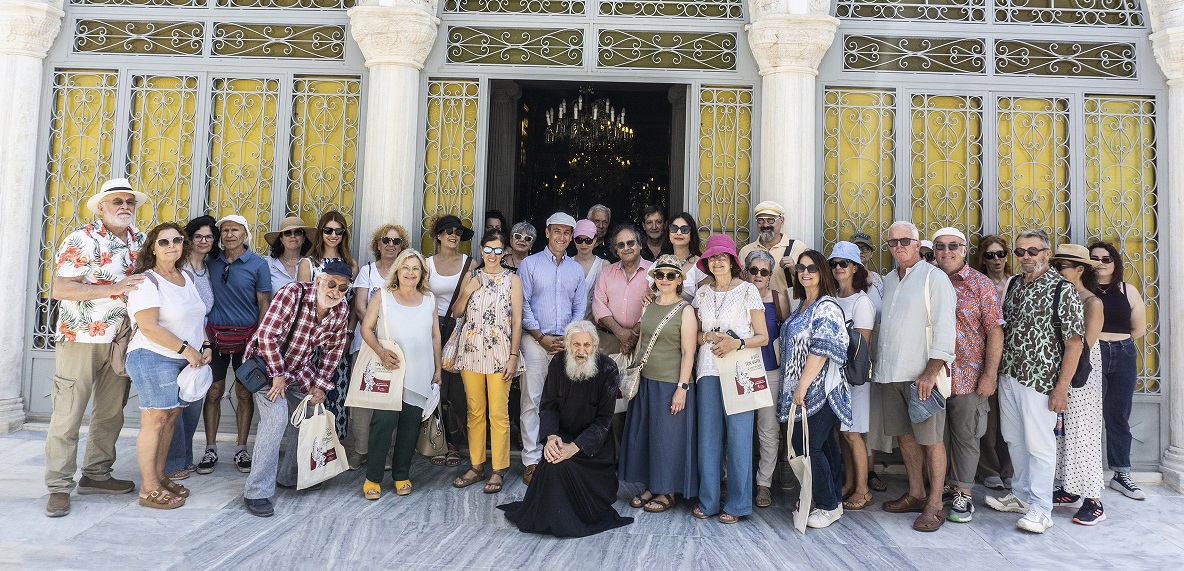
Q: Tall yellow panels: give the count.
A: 10